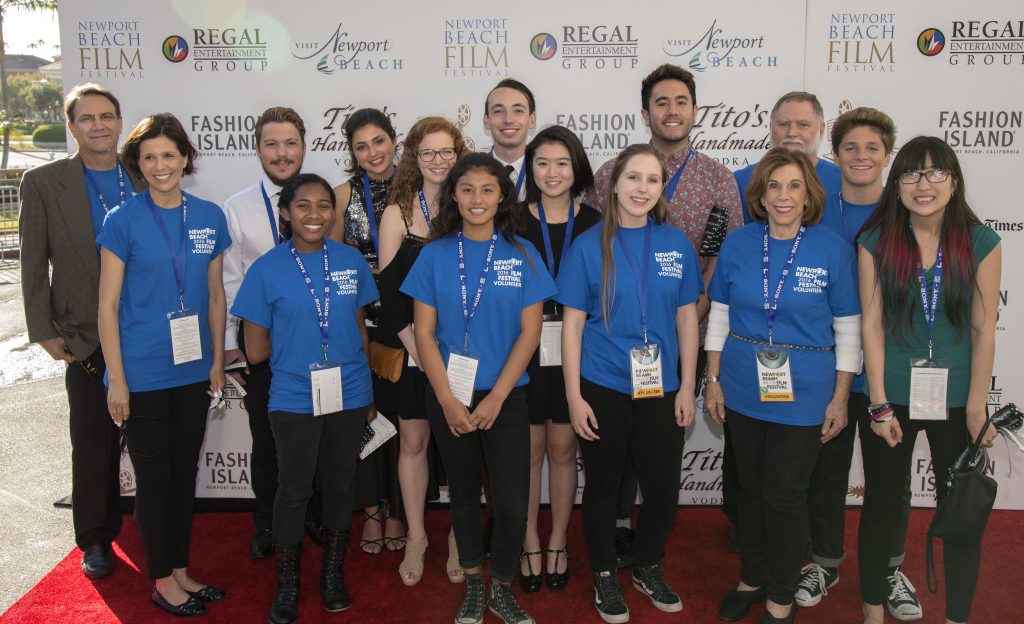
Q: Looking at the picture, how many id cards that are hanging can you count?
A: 7